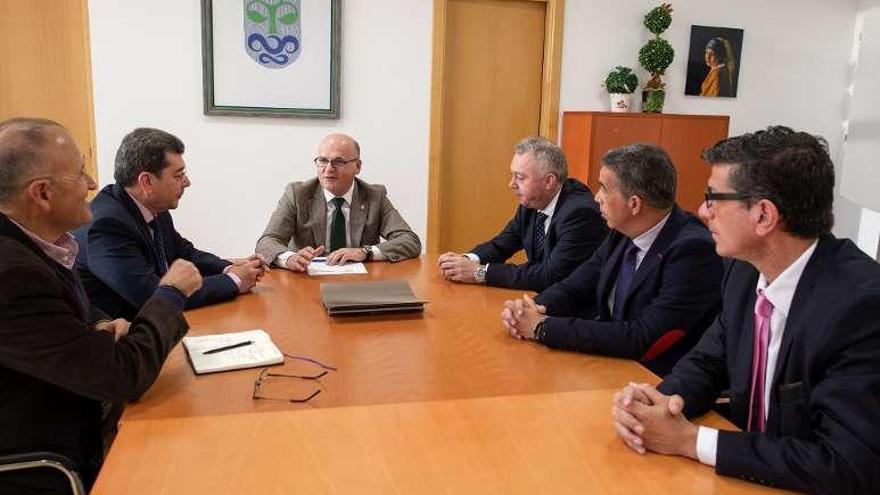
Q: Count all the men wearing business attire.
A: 6